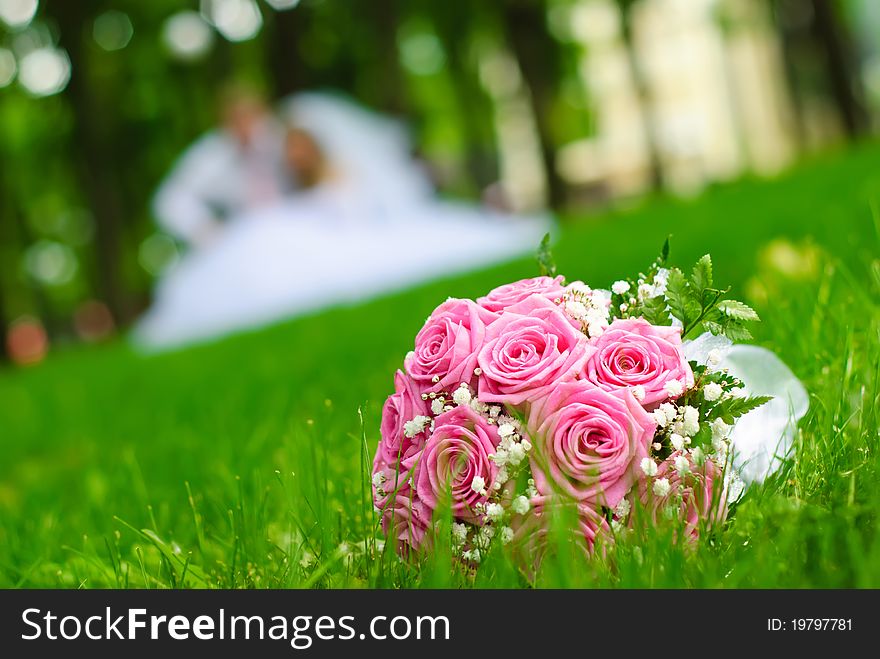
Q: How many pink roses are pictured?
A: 10